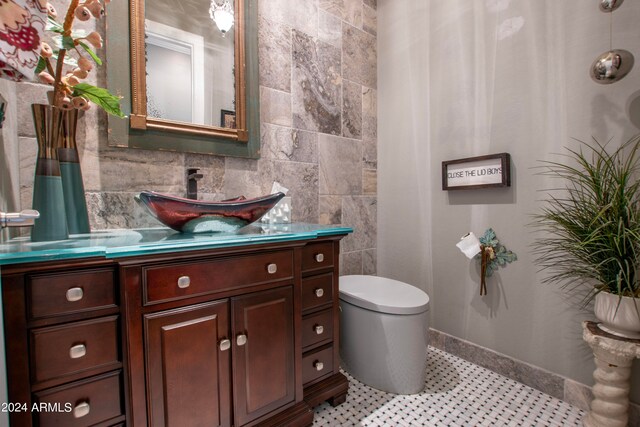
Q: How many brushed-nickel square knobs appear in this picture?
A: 11